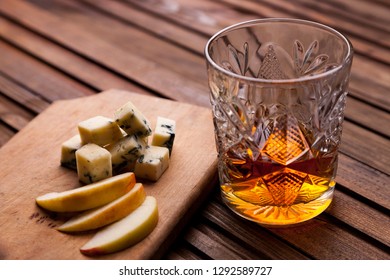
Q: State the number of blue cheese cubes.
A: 7